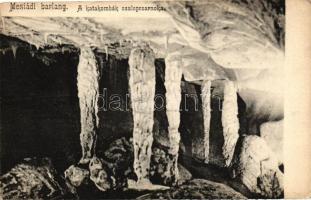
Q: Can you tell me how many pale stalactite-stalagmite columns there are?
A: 5